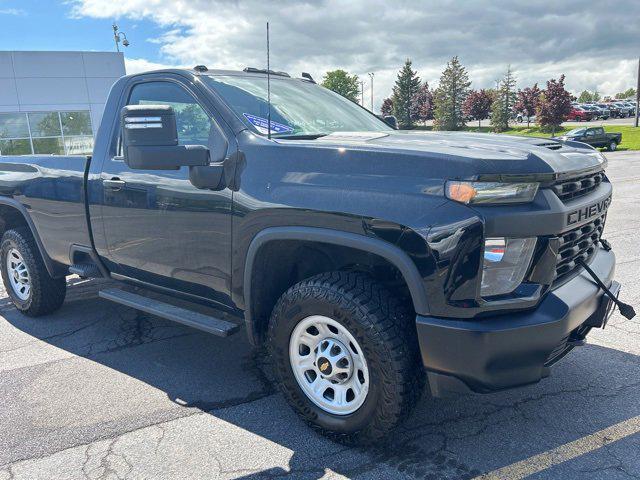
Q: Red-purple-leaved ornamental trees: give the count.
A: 5